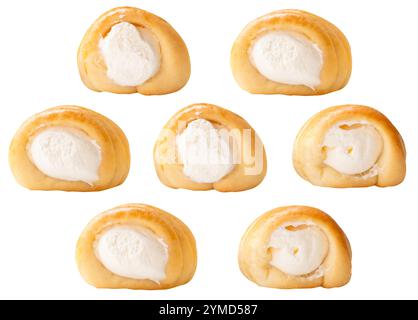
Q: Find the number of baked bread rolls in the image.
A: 7